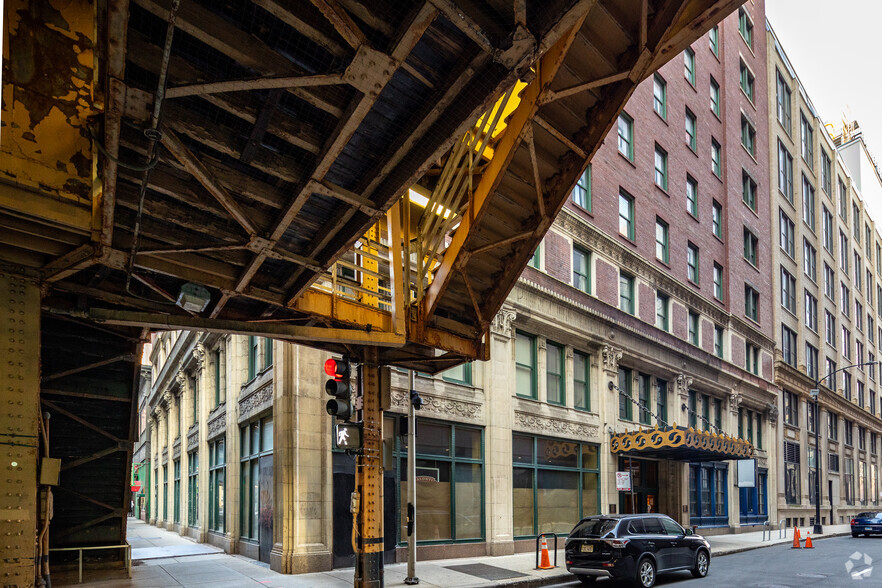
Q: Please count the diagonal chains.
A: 2